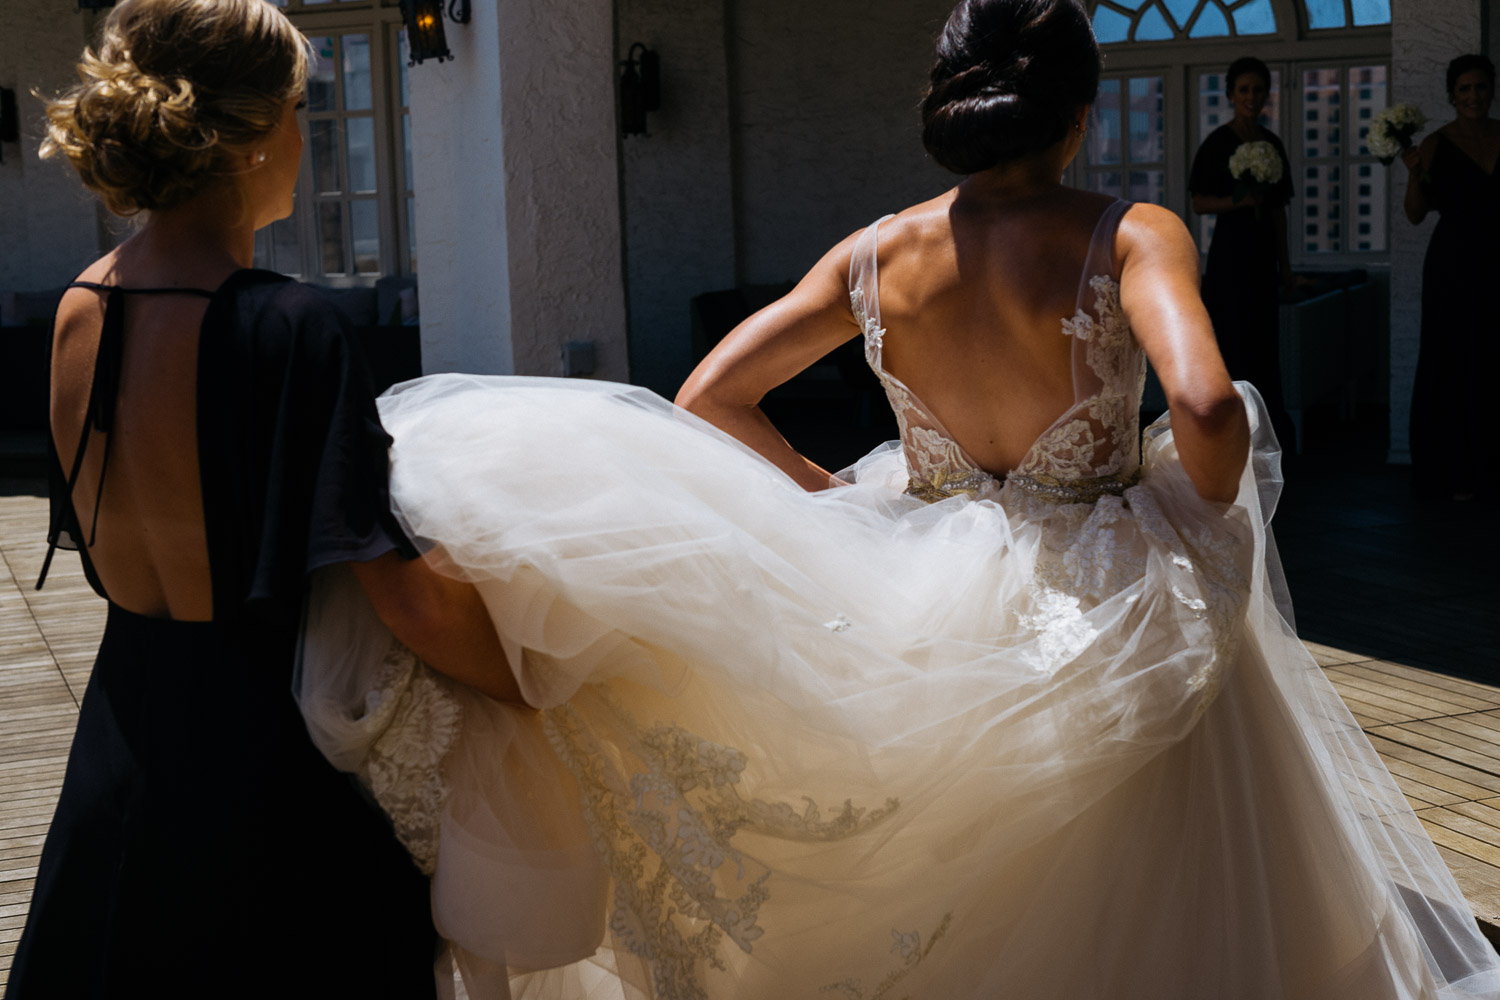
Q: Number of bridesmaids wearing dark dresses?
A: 3